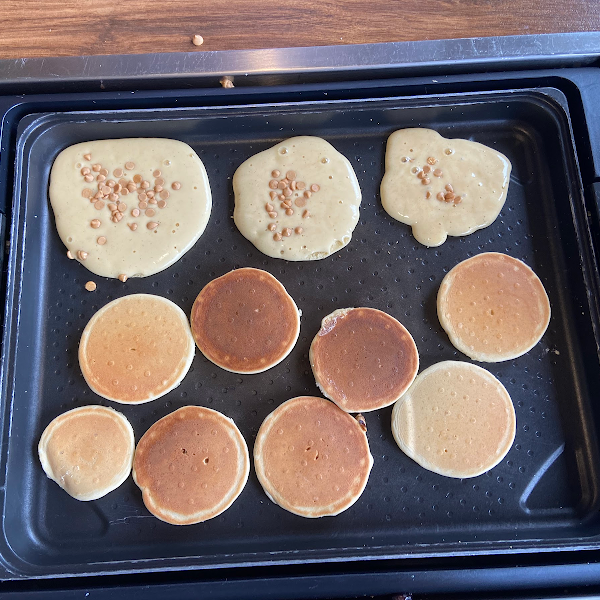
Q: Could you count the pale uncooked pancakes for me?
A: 3